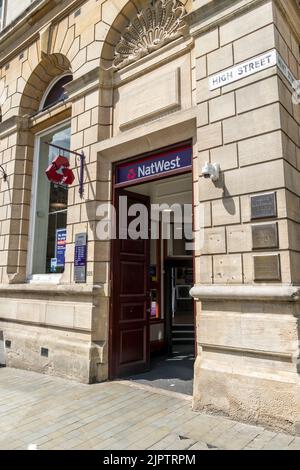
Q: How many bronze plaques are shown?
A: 3